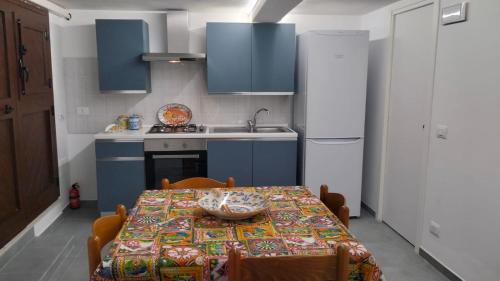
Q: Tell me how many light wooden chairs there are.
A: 4